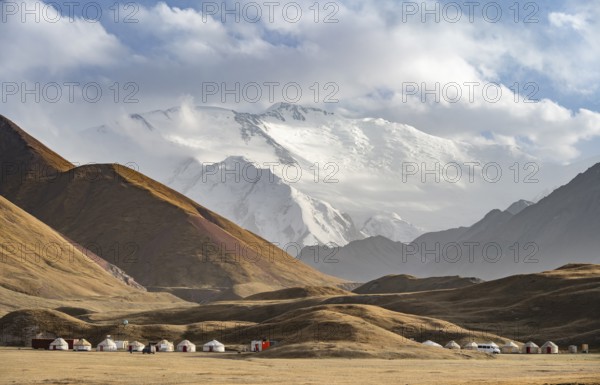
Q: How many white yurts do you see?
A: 14